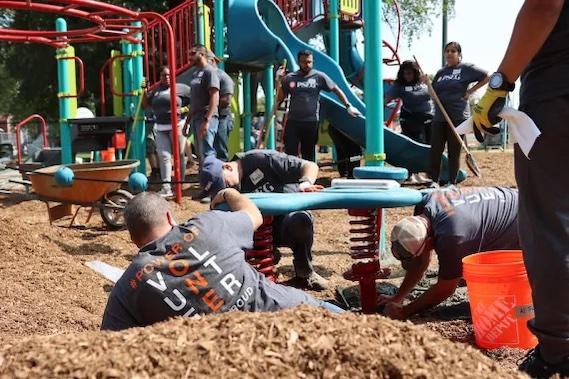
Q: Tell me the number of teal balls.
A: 2